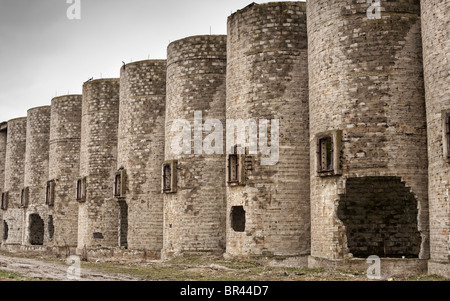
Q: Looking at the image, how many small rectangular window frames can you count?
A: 9